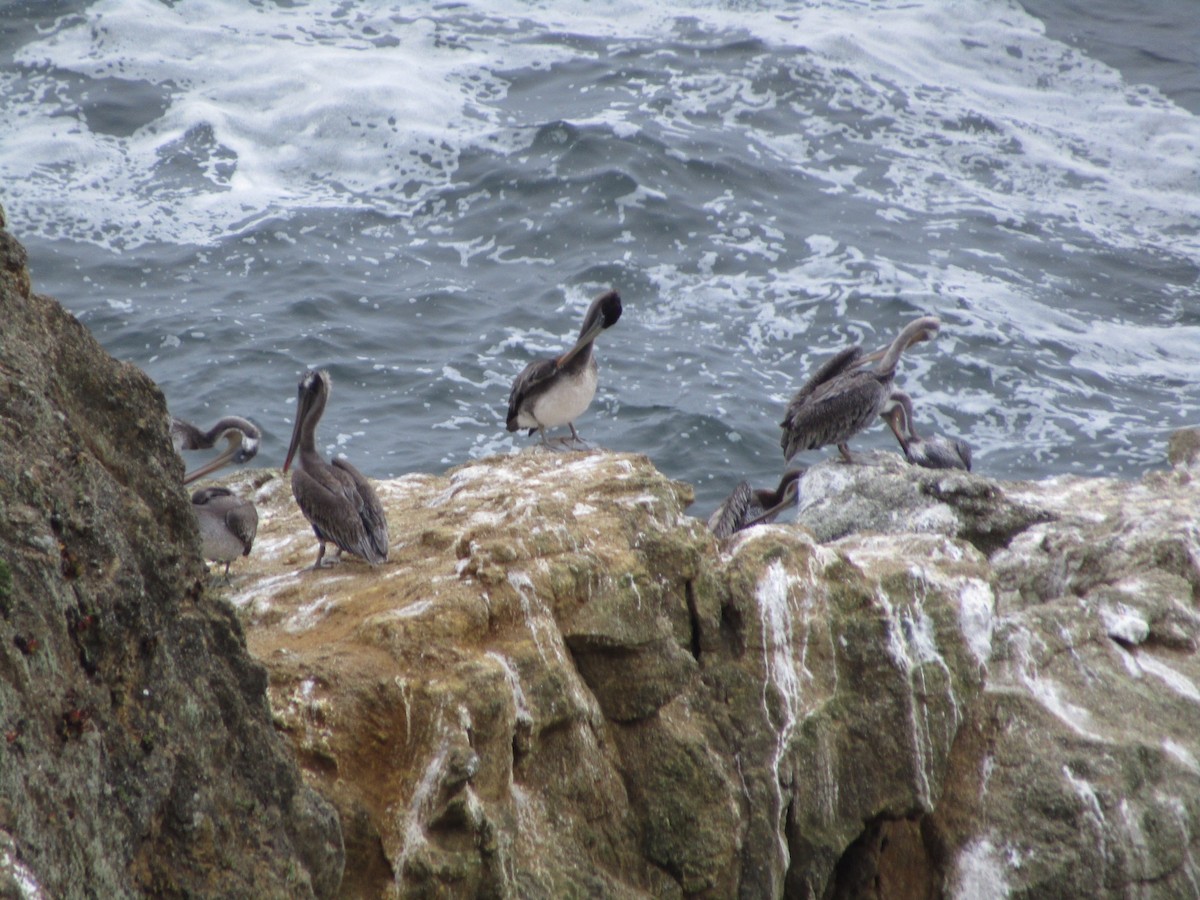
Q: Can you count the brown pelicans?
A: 7